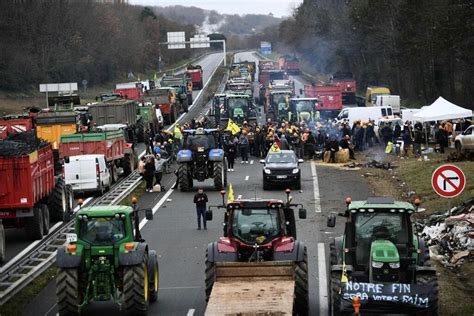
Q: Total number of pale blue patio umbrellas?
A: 0